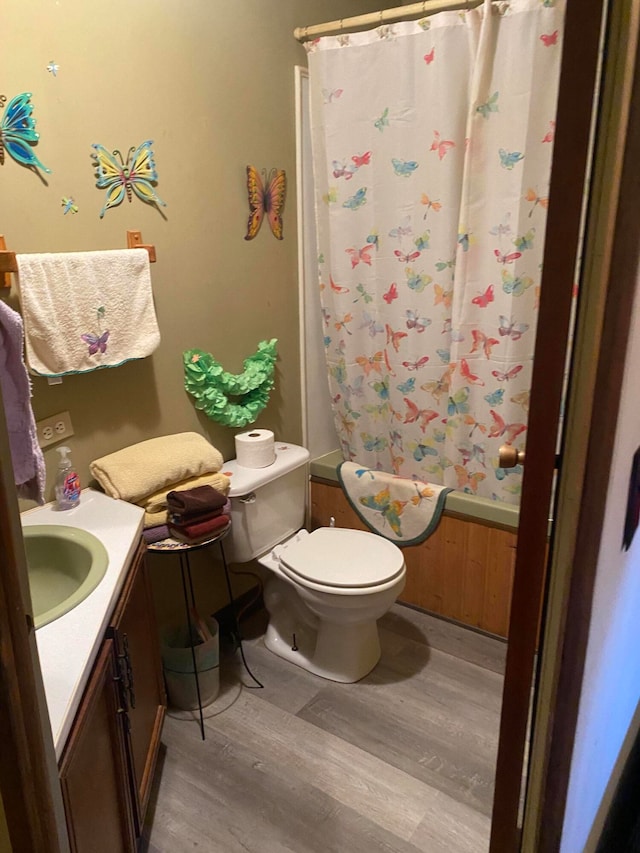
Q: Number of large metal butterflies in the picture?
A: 3